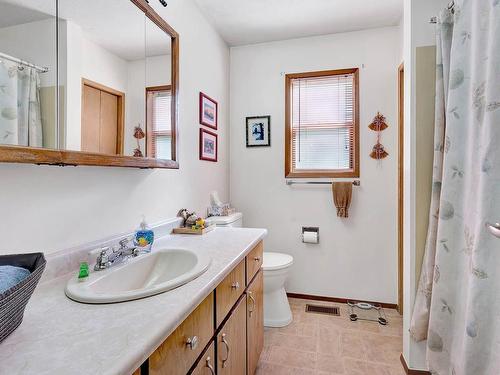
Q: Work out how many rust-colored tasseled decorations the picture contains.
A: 2